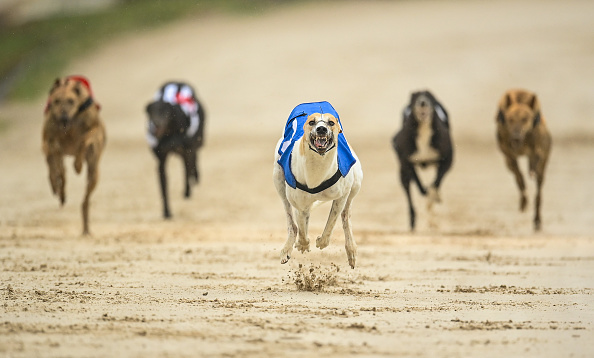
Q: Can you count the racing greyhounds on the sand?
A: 5